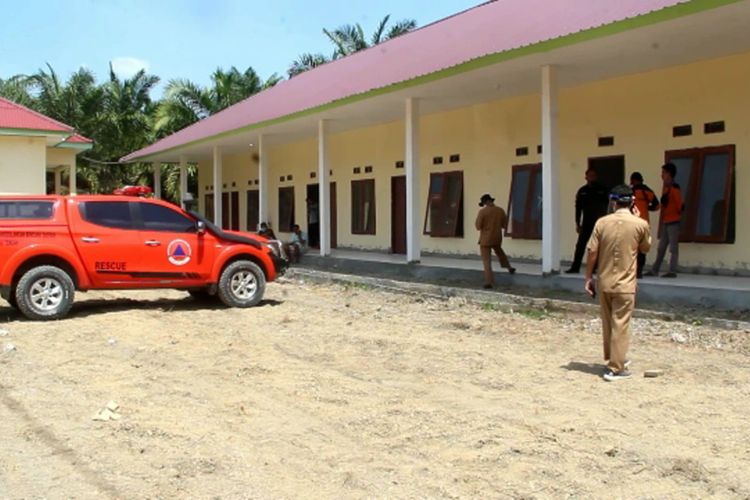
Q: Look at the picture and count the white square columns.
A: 7